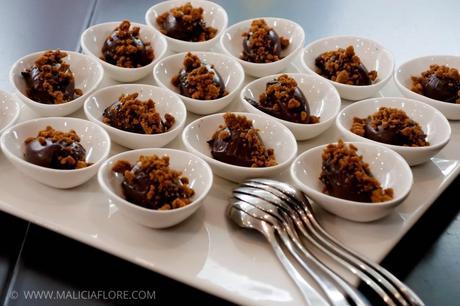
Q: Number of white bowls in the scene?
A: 15